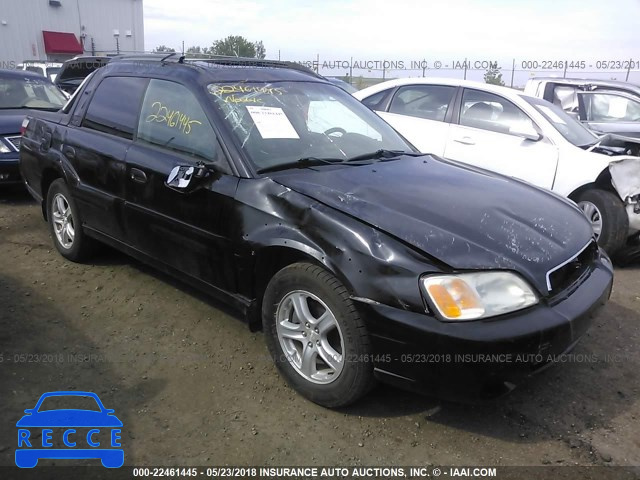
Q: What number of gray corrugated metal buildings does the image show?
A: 1